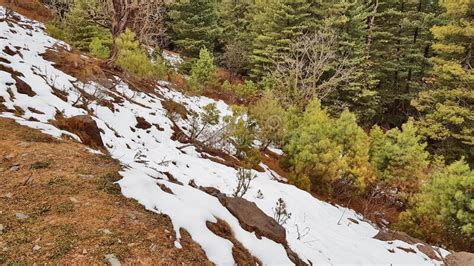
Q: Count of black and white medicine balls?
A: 0